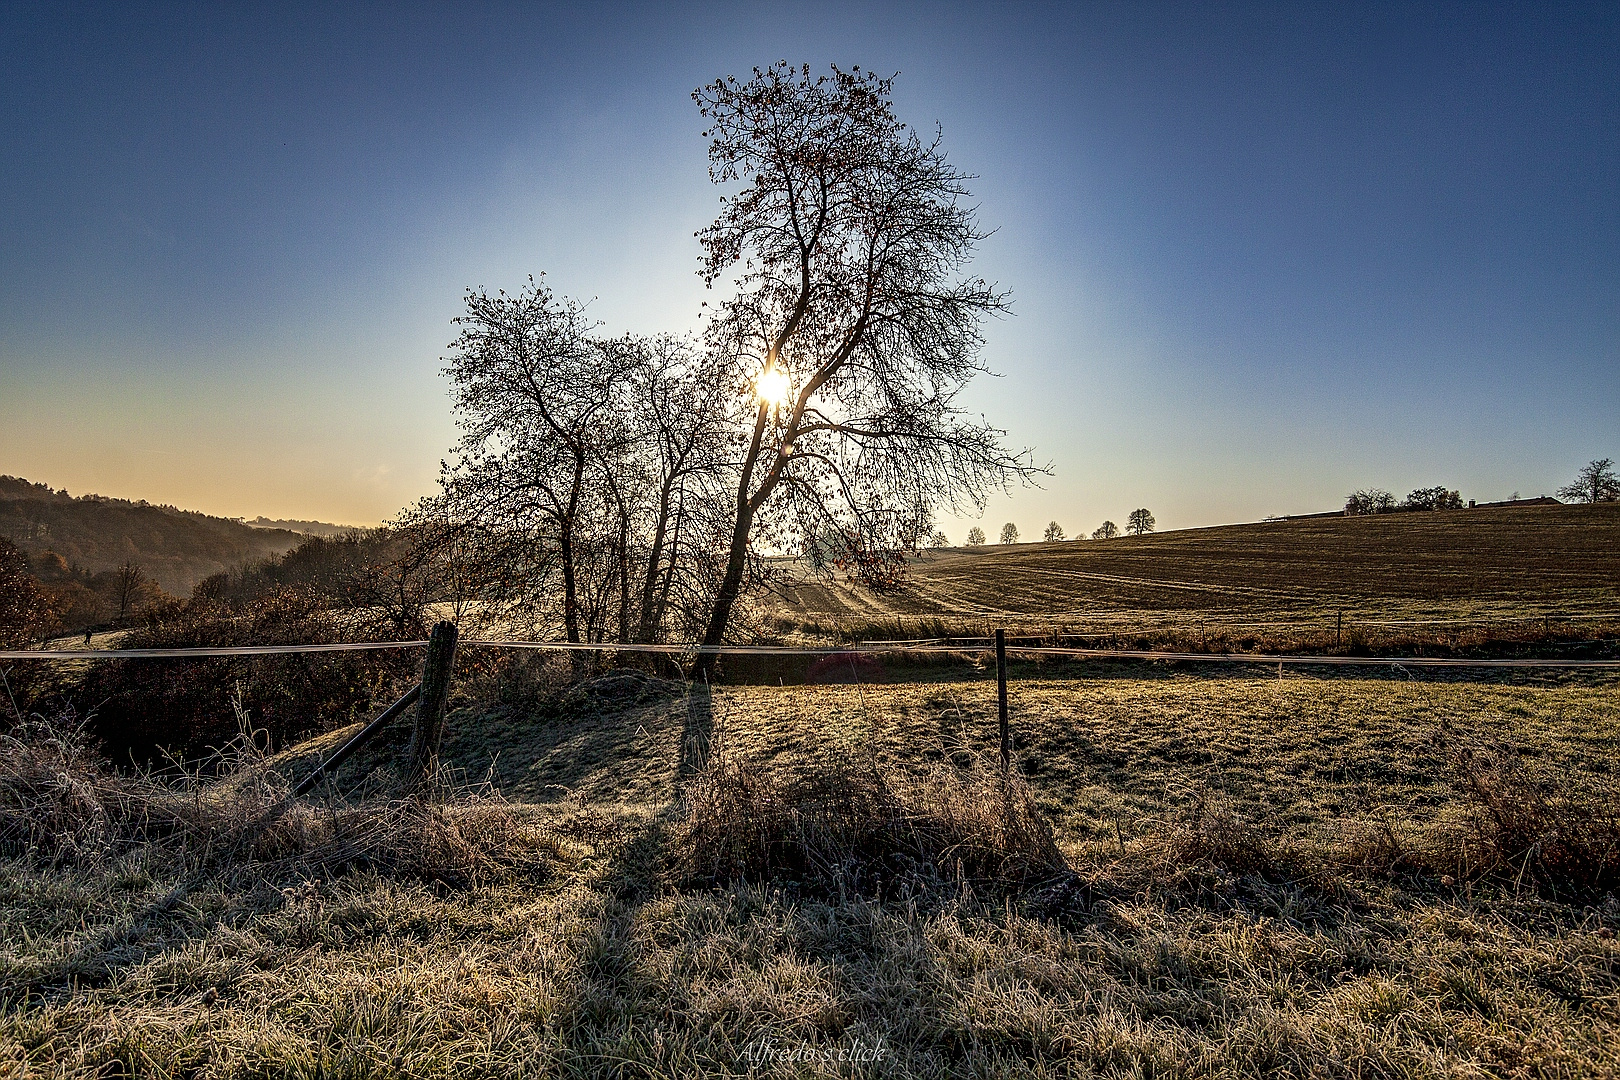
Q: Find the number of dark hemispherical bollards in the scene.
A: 0